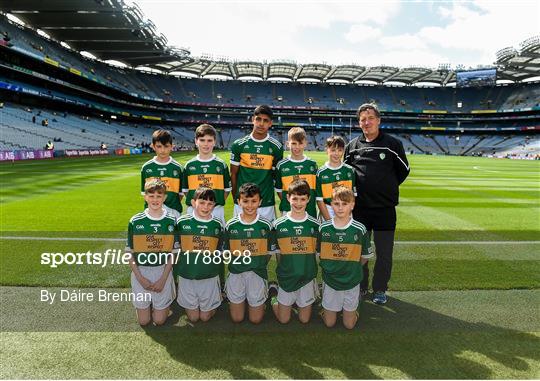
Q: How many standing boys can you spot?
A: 5